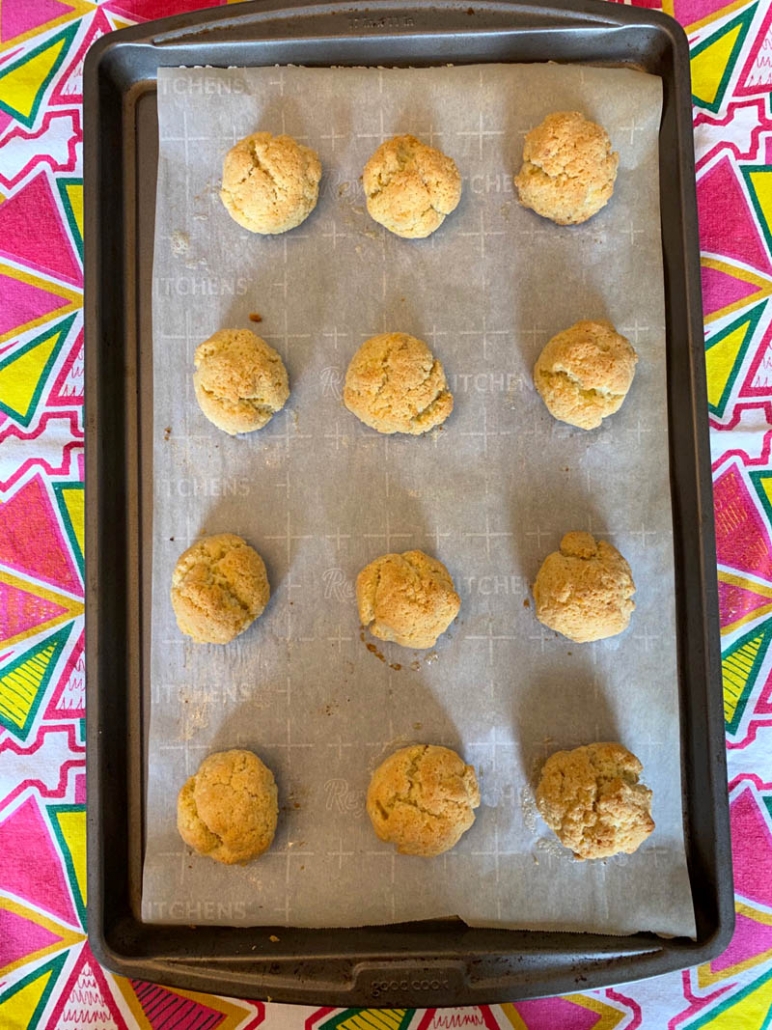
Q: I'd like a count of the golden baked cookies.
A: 12